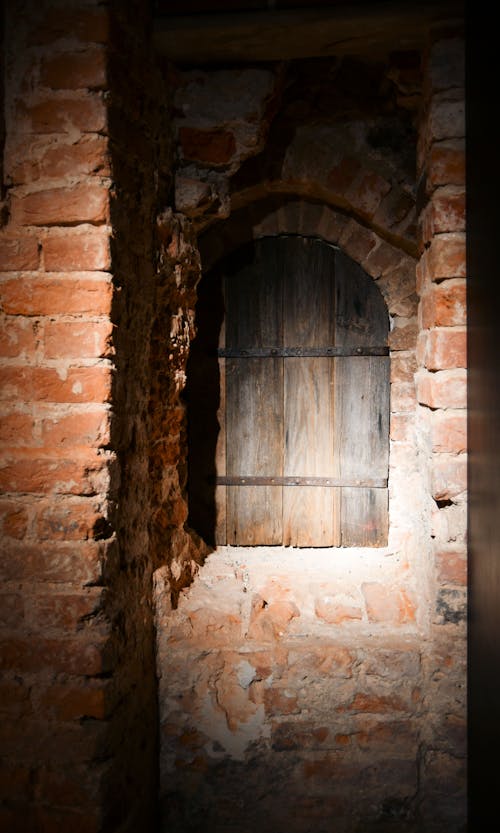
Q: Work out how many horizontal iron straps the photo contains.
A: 2